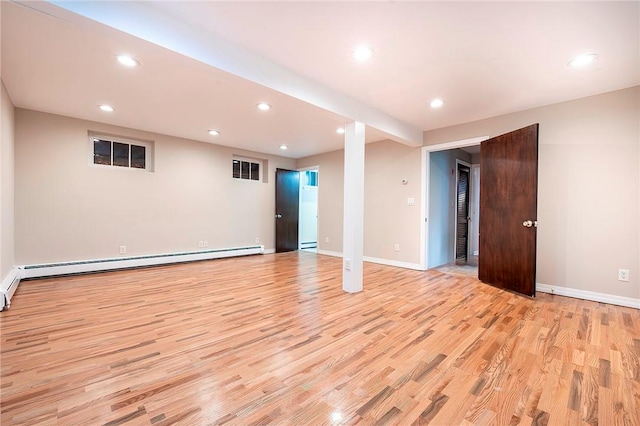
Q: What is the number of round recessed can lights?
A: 9